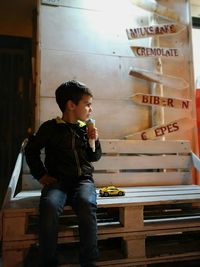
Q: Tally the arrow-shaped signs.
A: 6